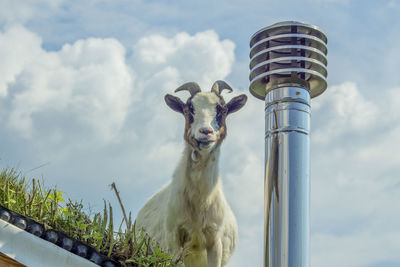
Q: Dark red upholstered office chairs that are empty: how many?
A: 0